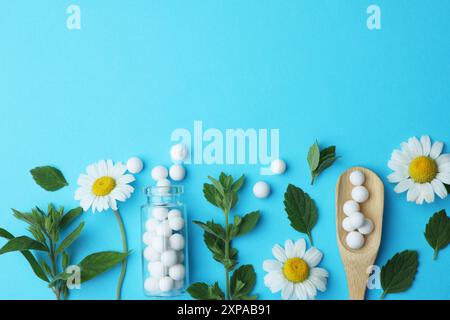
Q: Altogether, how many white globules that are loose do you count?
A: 6